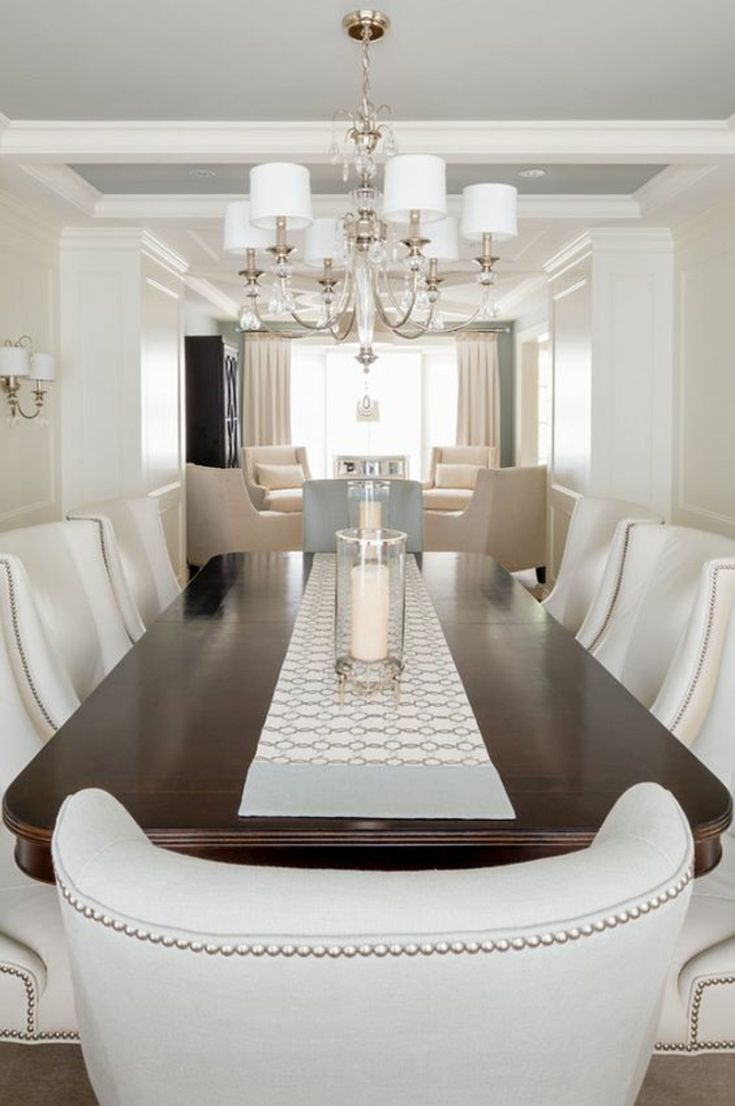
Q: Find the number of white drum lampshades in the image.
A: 8